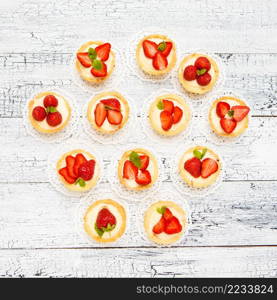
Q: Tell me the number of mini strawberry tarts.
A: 12